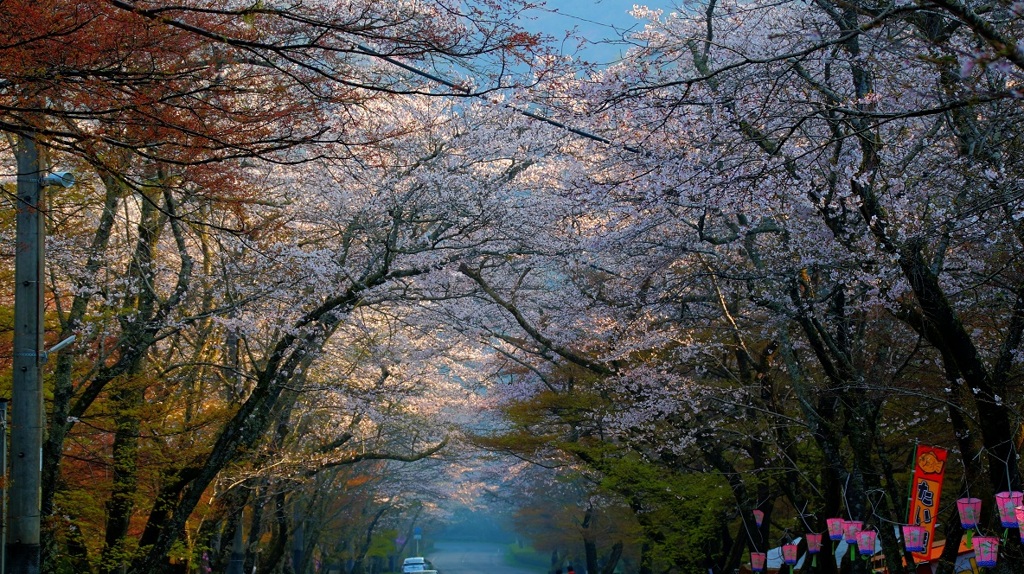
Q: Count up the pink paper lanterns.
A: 12